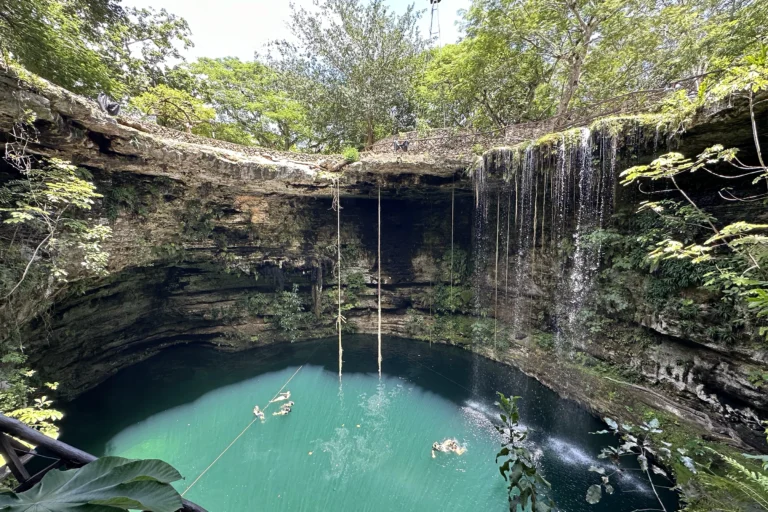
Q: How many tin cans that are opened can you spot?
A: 0